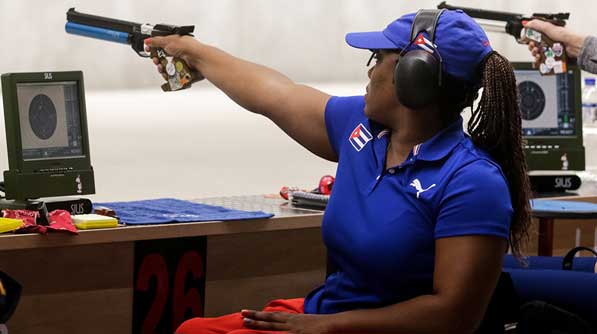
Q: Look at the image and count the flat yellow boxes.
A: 2